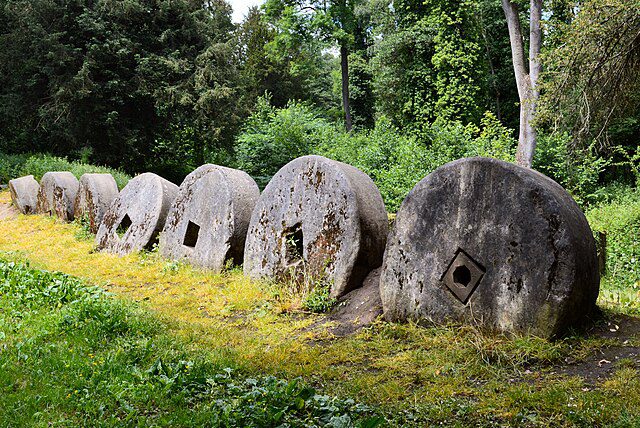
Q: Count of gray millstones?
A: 7